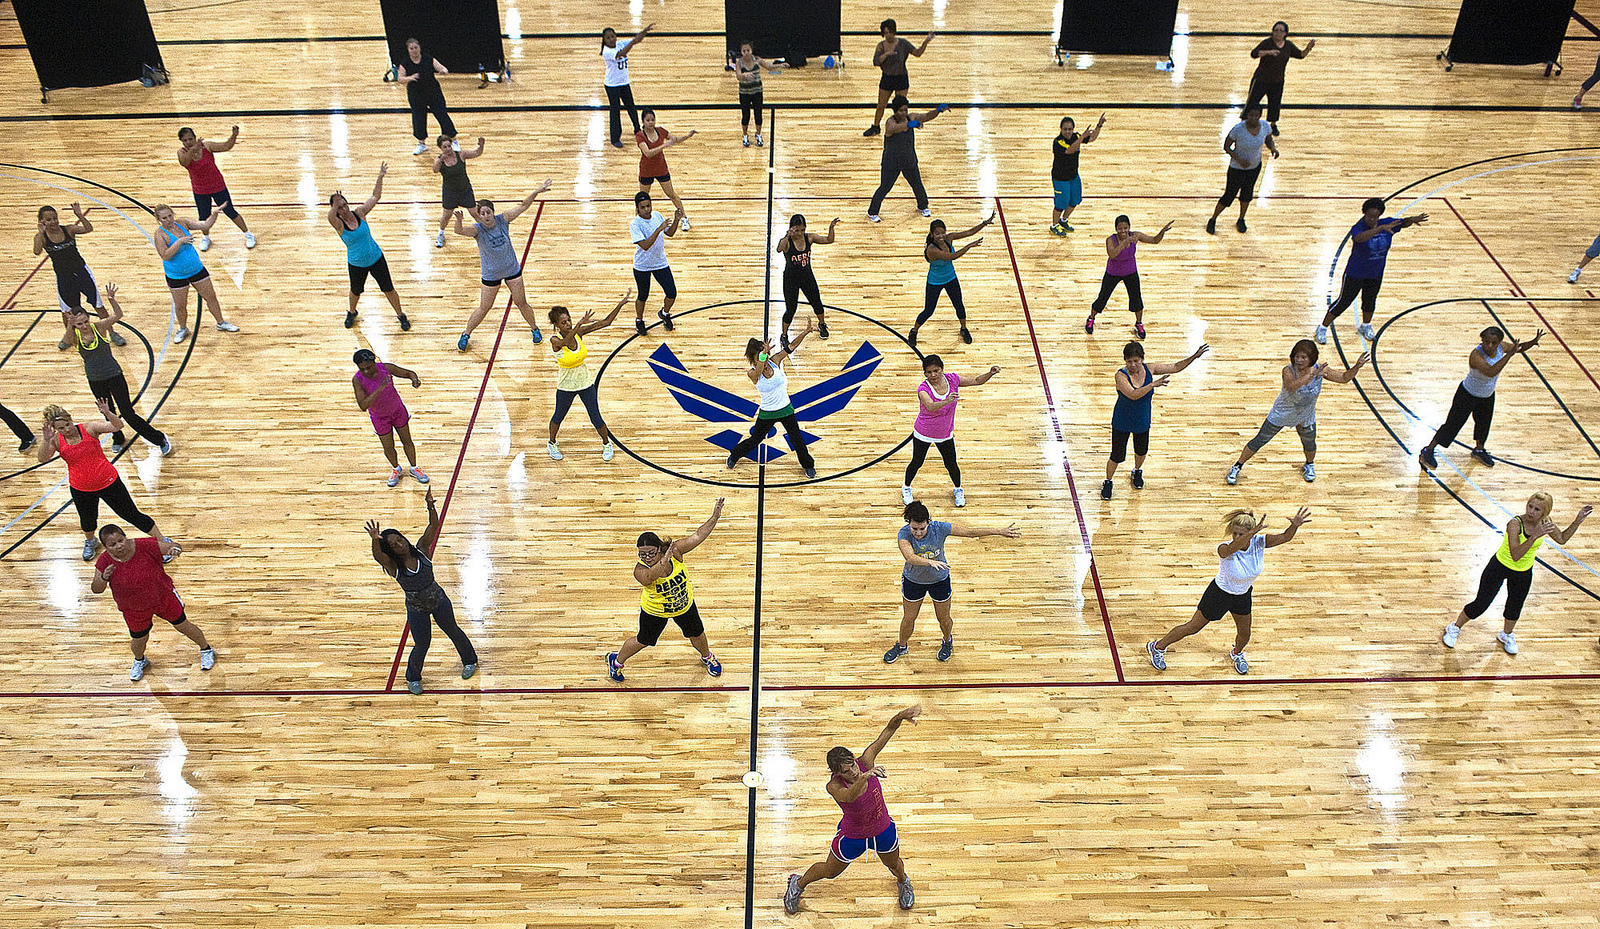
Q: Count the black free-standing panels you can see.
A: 5